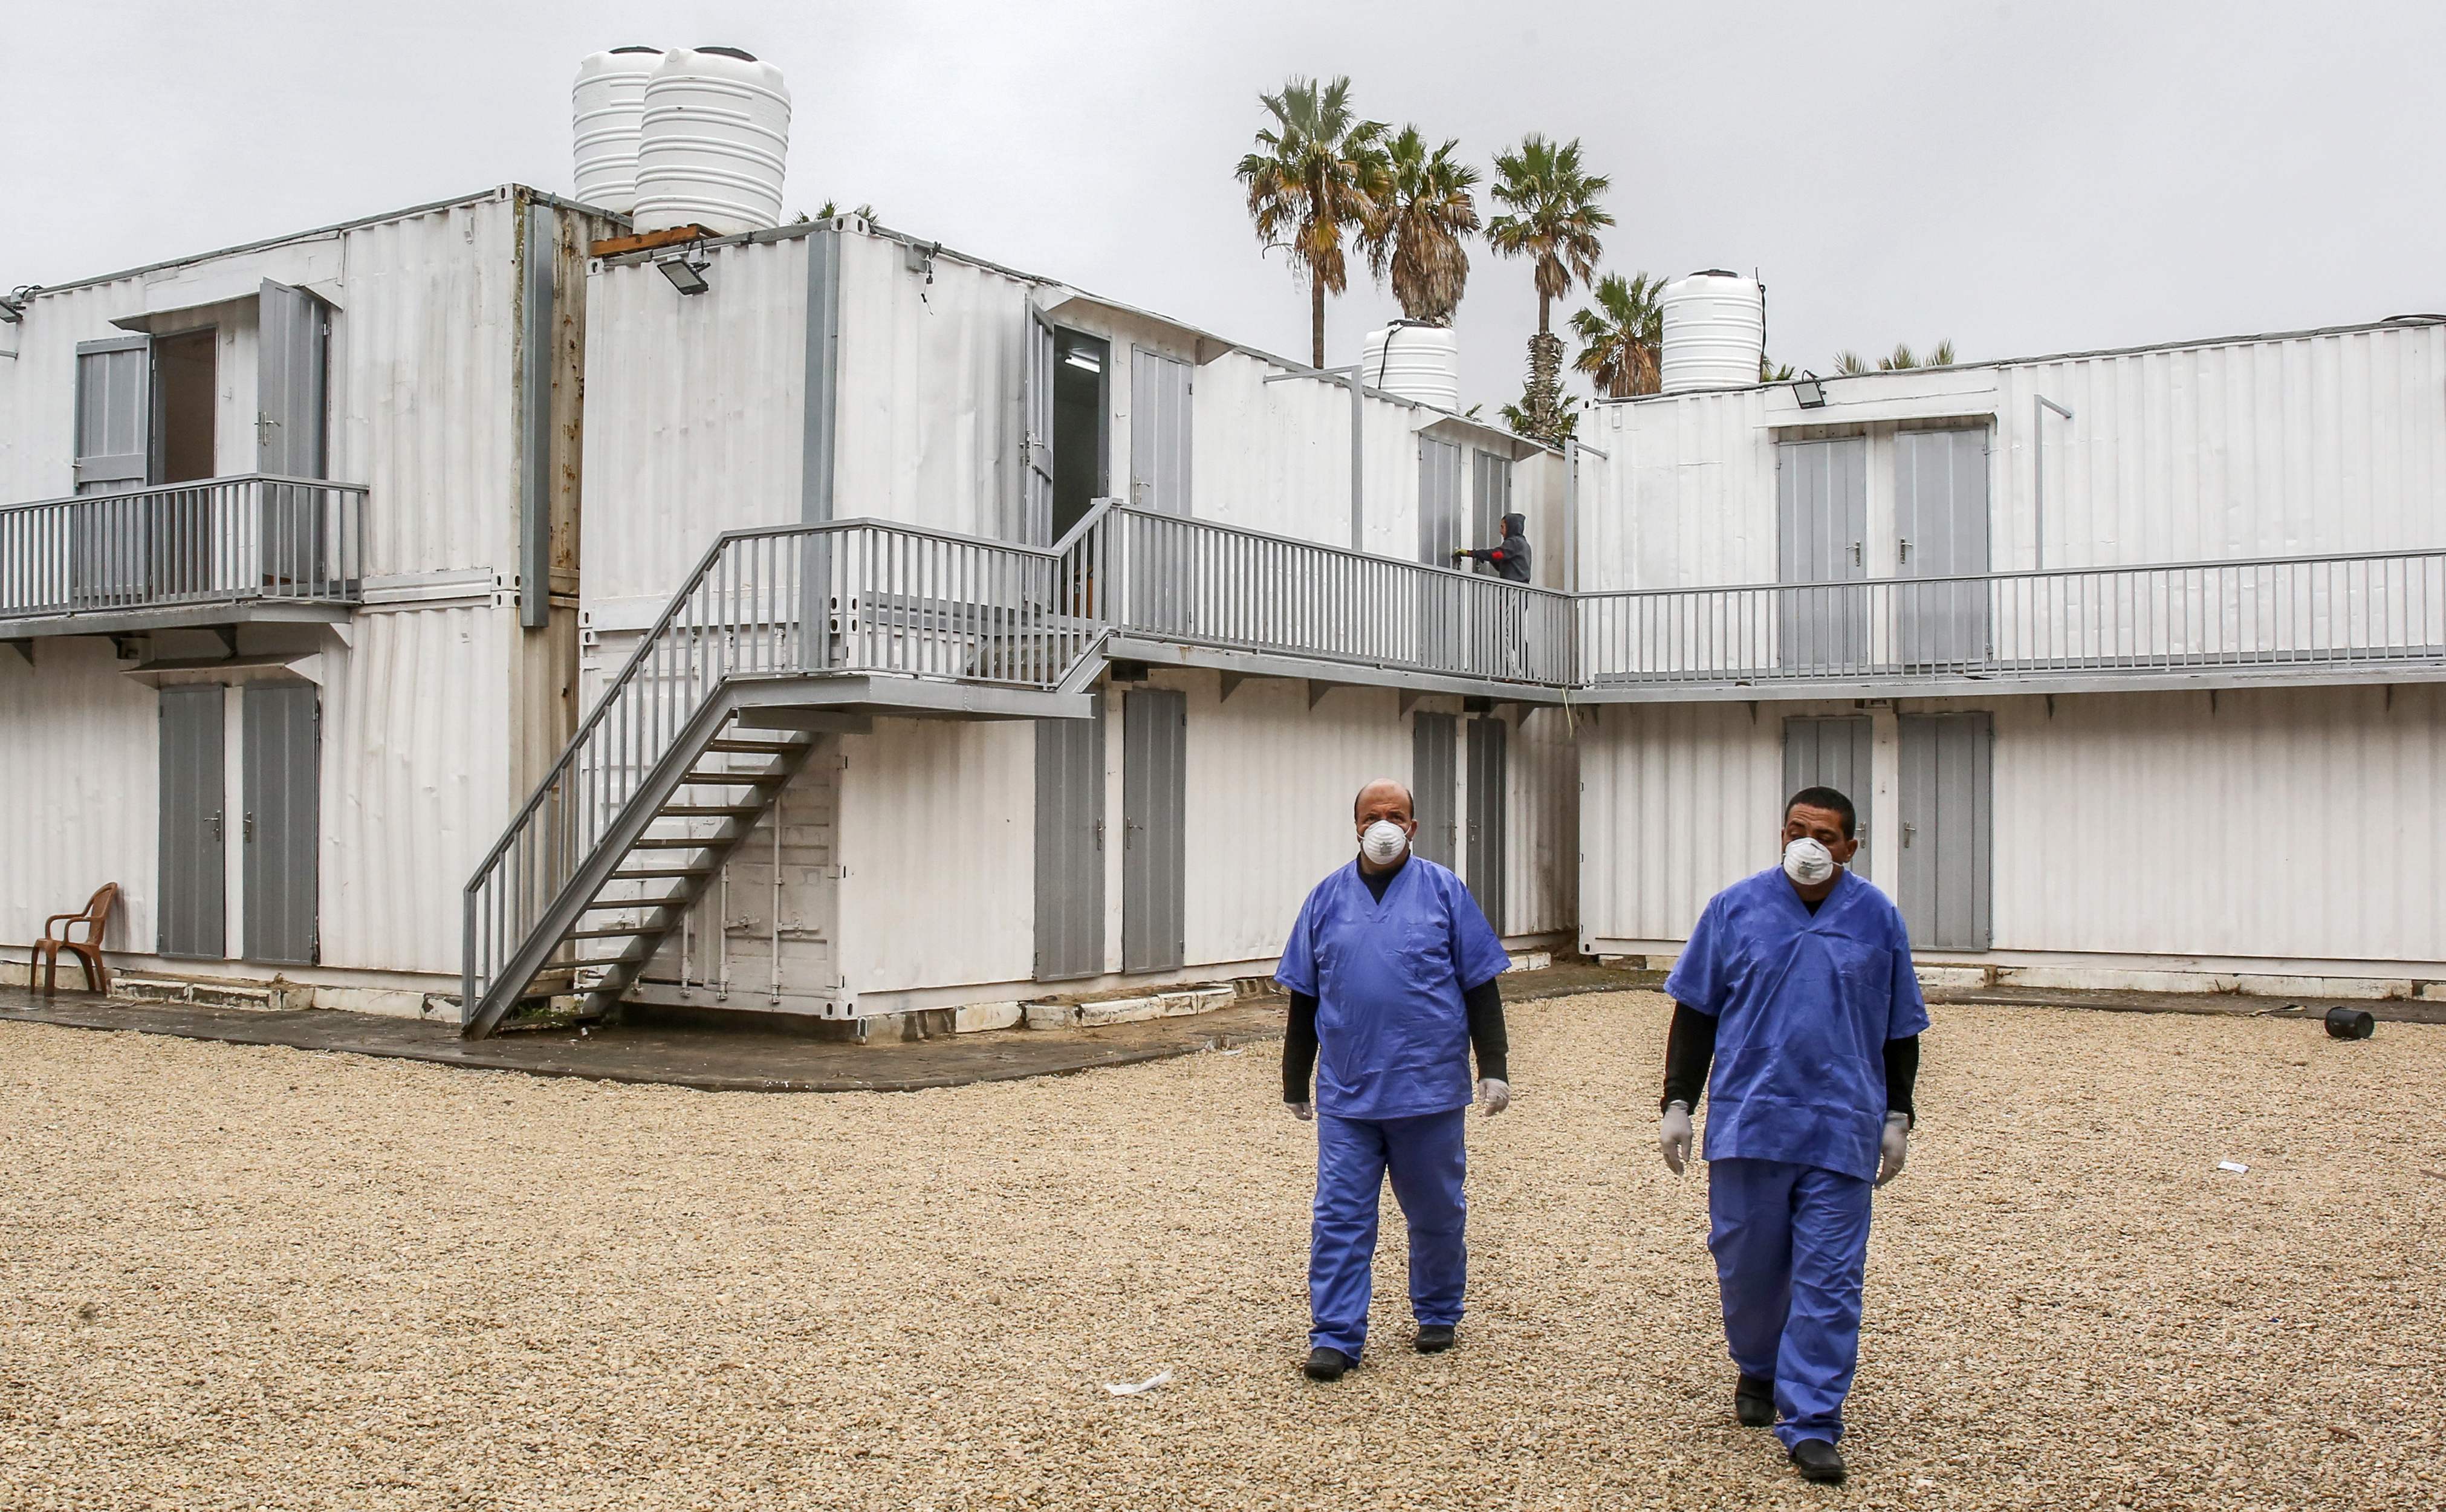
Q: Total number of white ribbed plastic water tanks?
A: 4